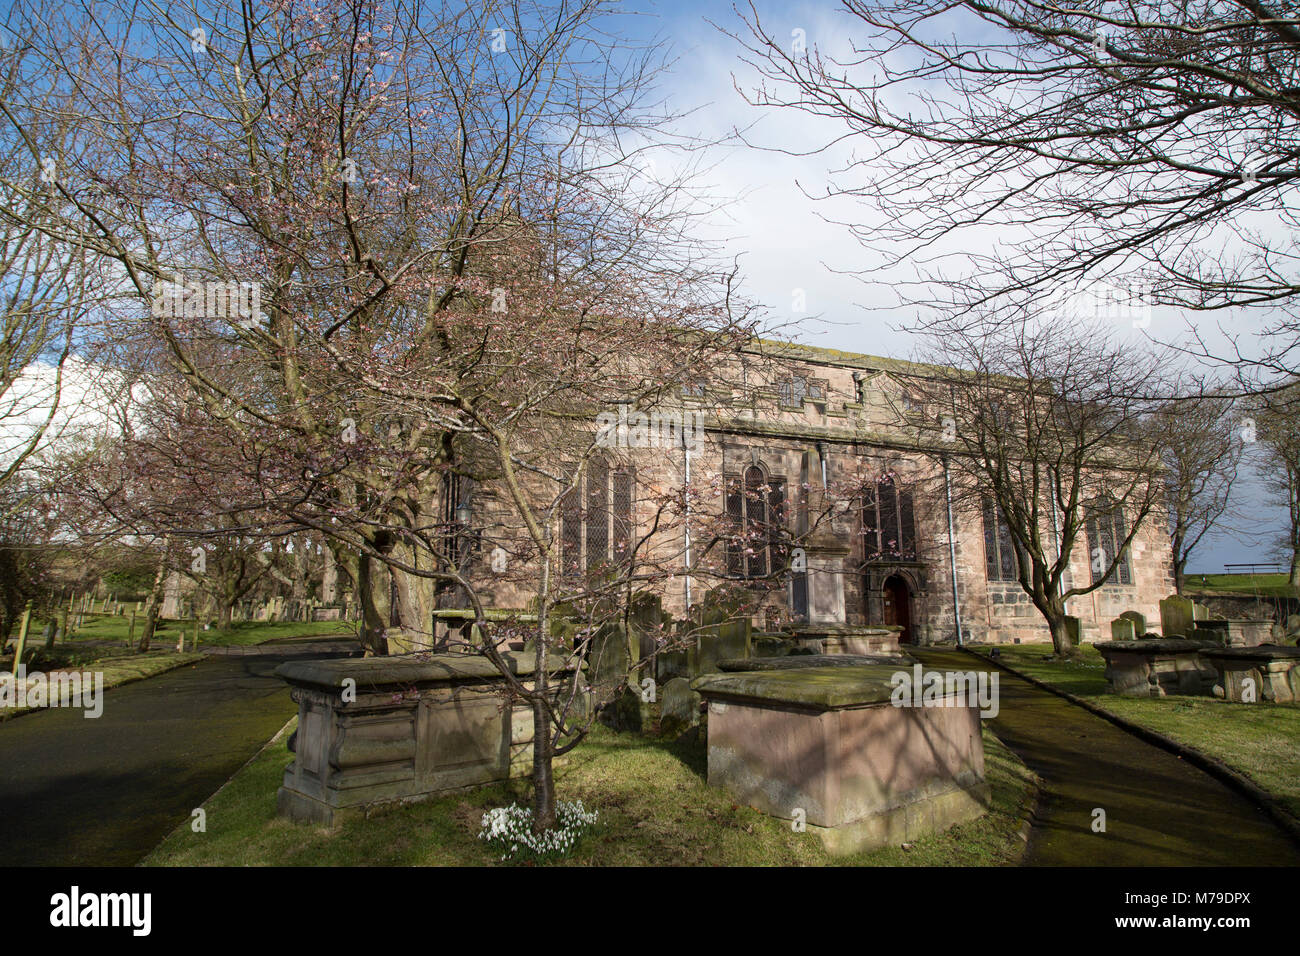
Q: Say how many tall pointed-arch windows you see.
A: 5